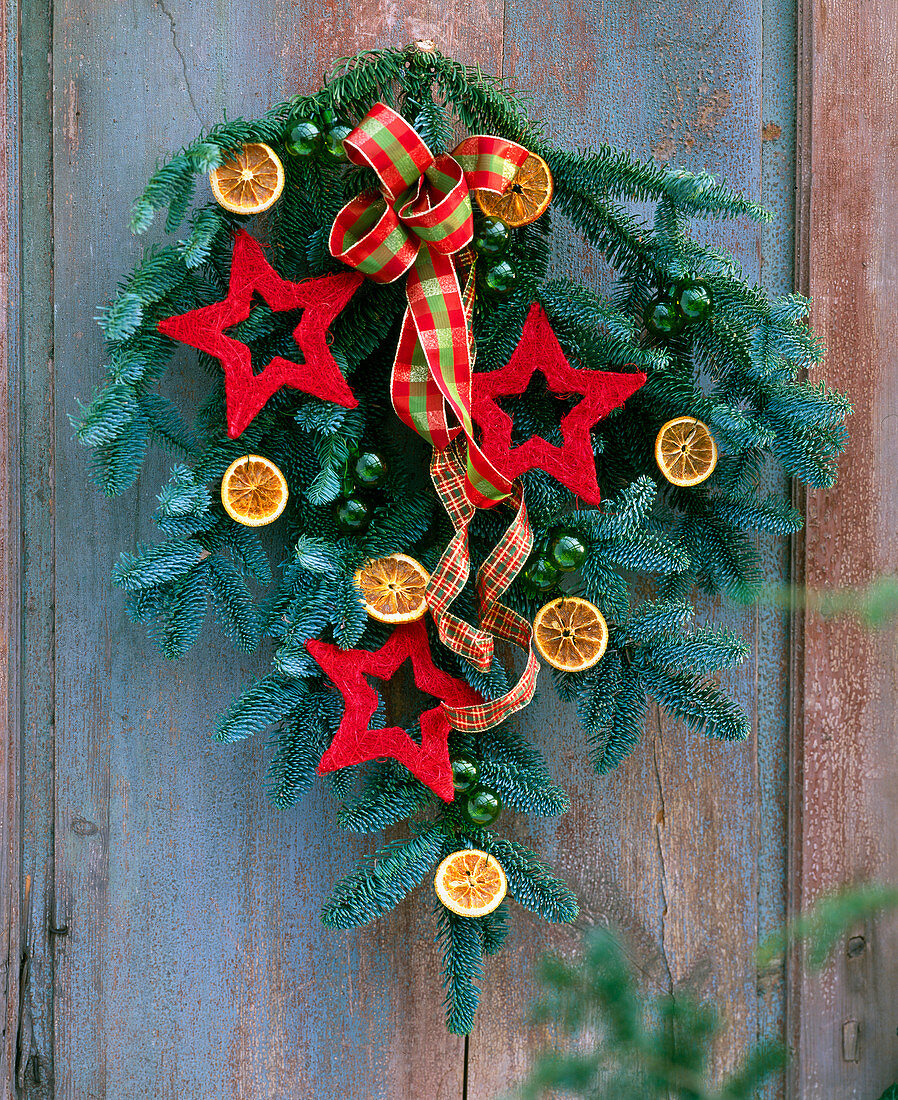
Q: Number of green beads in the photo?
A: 12